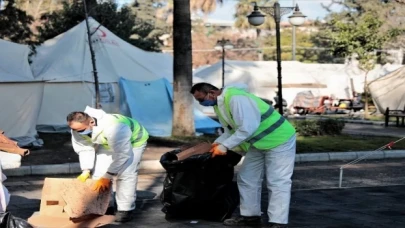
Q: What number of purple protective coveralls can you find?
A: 0